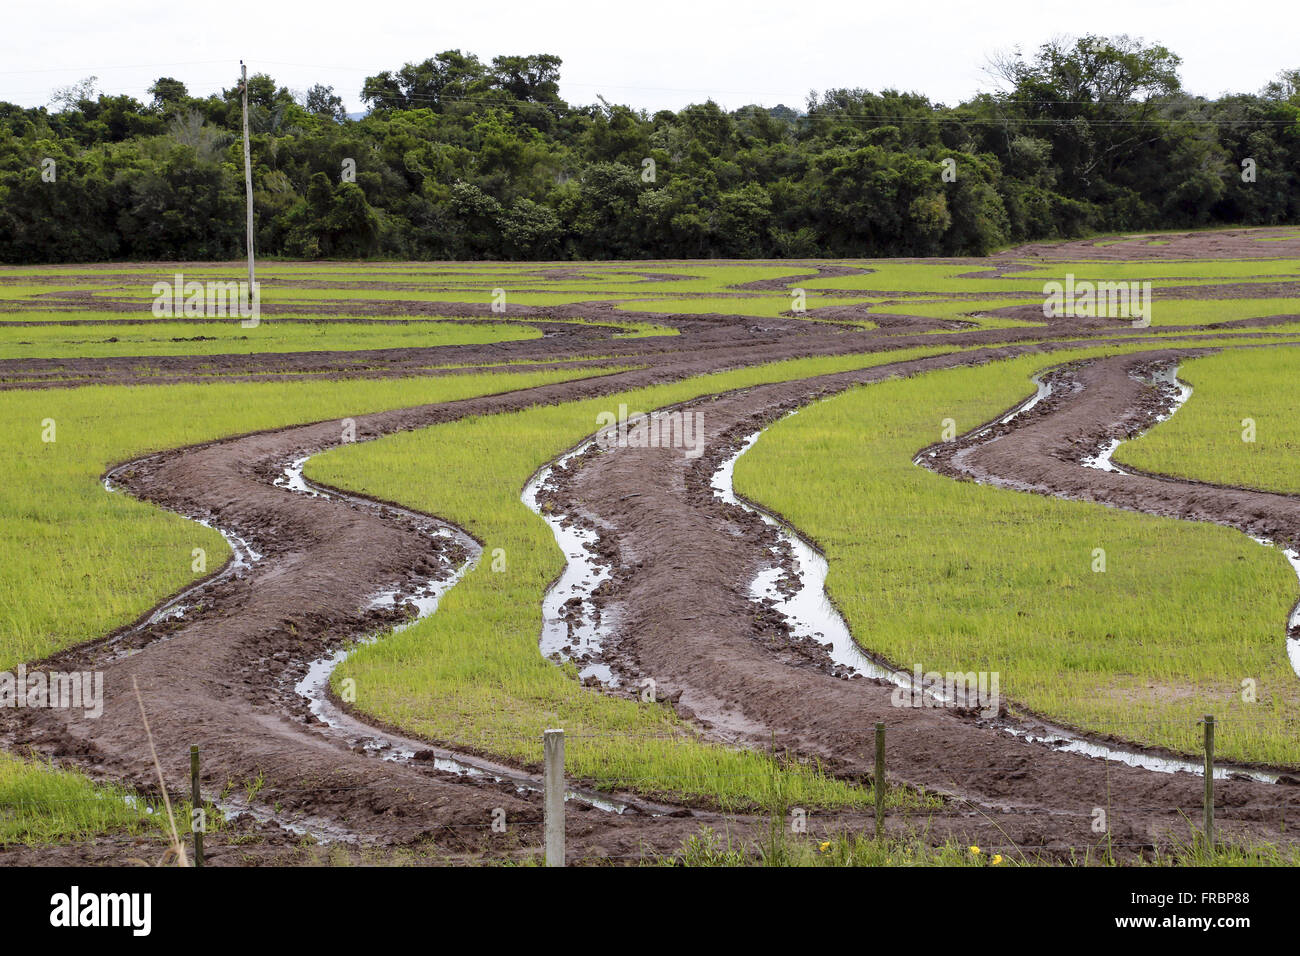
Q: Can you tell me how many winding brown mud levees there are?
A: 3